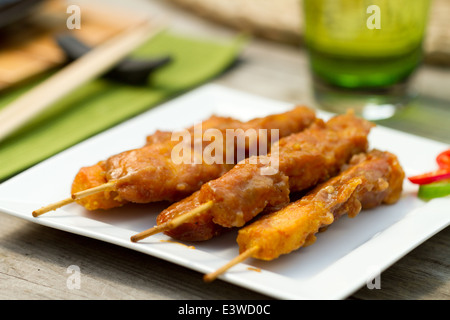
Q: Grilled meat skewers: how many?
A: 3